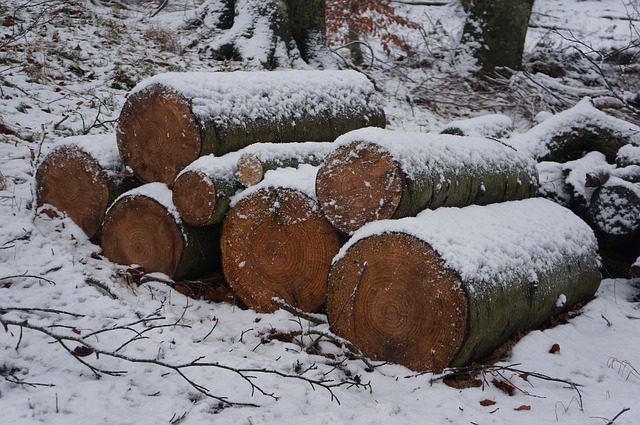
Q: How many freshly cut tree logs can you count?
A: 8